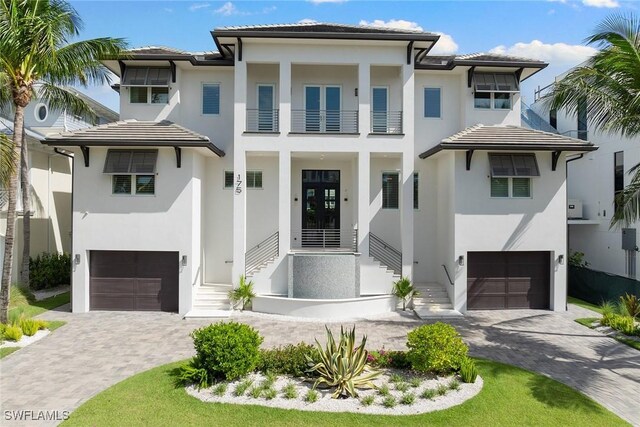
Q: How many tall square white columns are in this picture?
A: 4